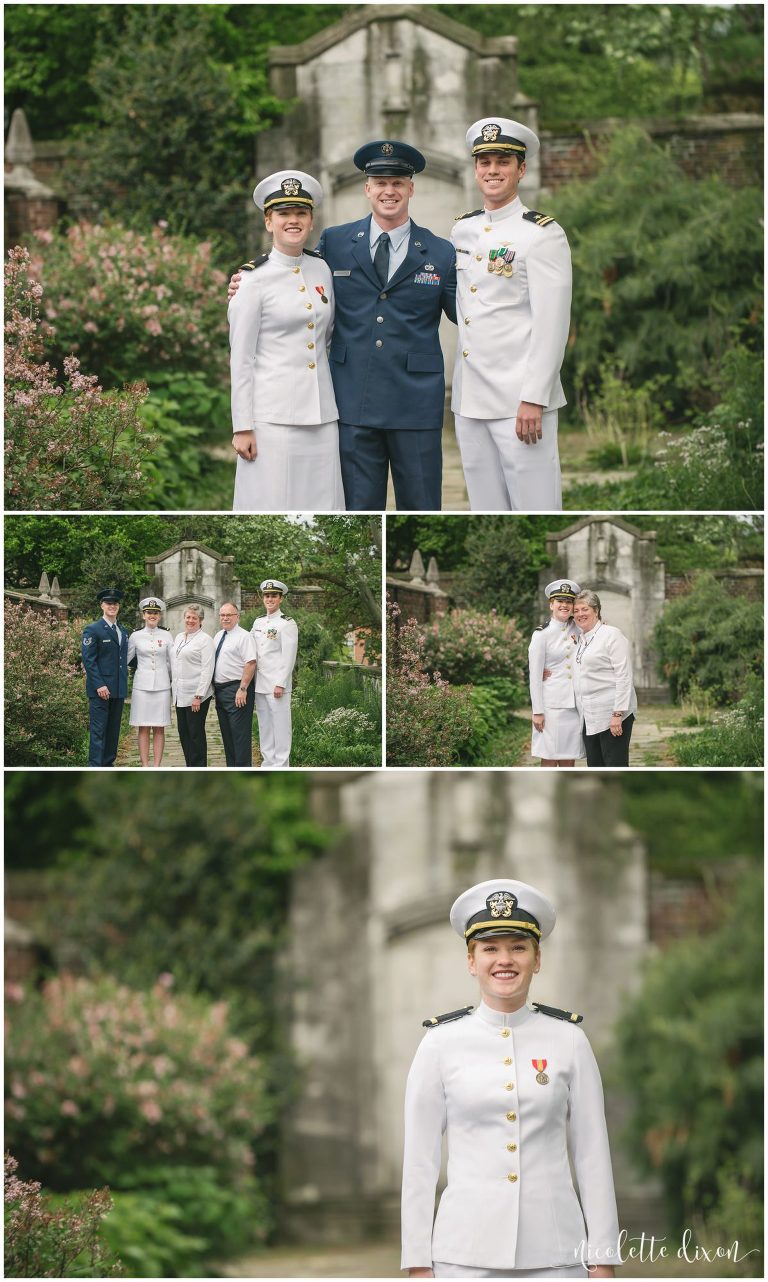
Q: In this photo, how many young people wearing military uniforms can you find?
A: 3